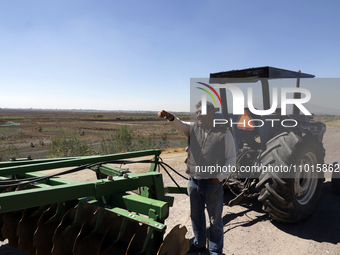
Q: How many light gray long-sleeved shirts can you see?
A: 1